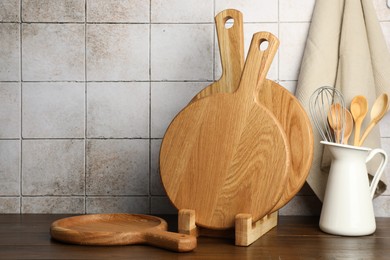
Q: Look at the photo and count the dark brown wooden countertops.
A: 1